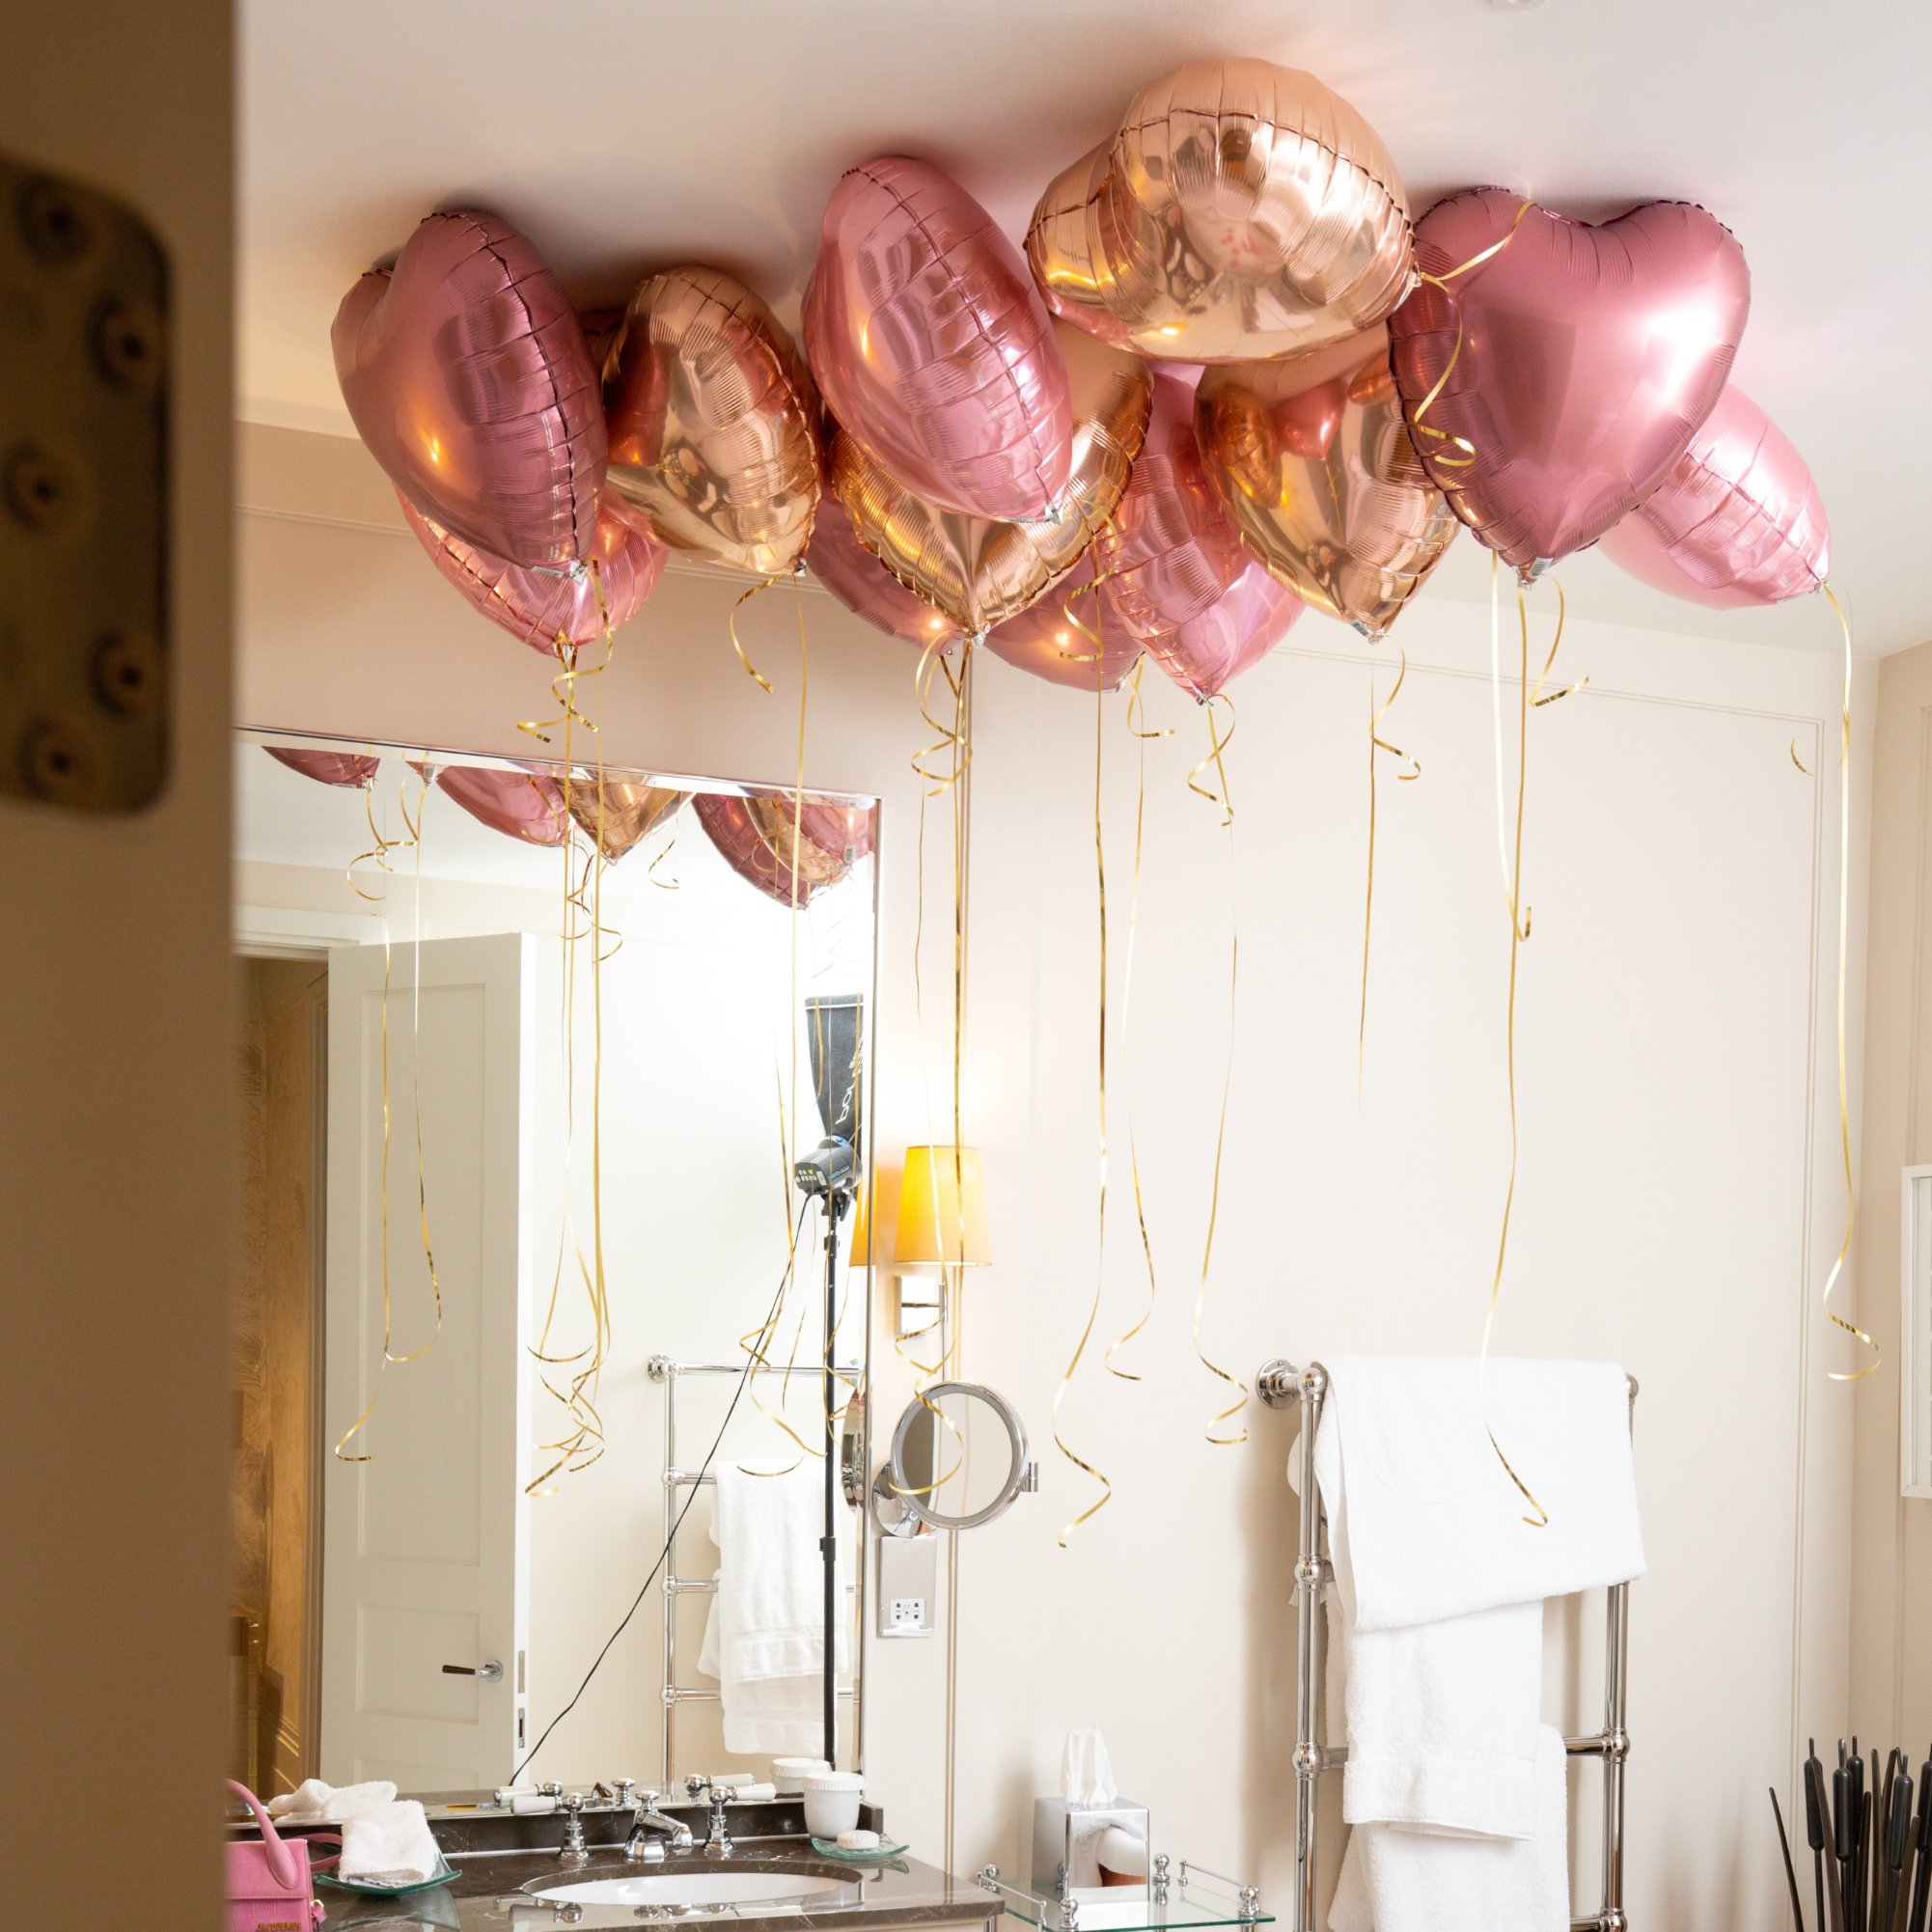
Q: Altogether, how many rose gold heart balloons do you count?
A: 4